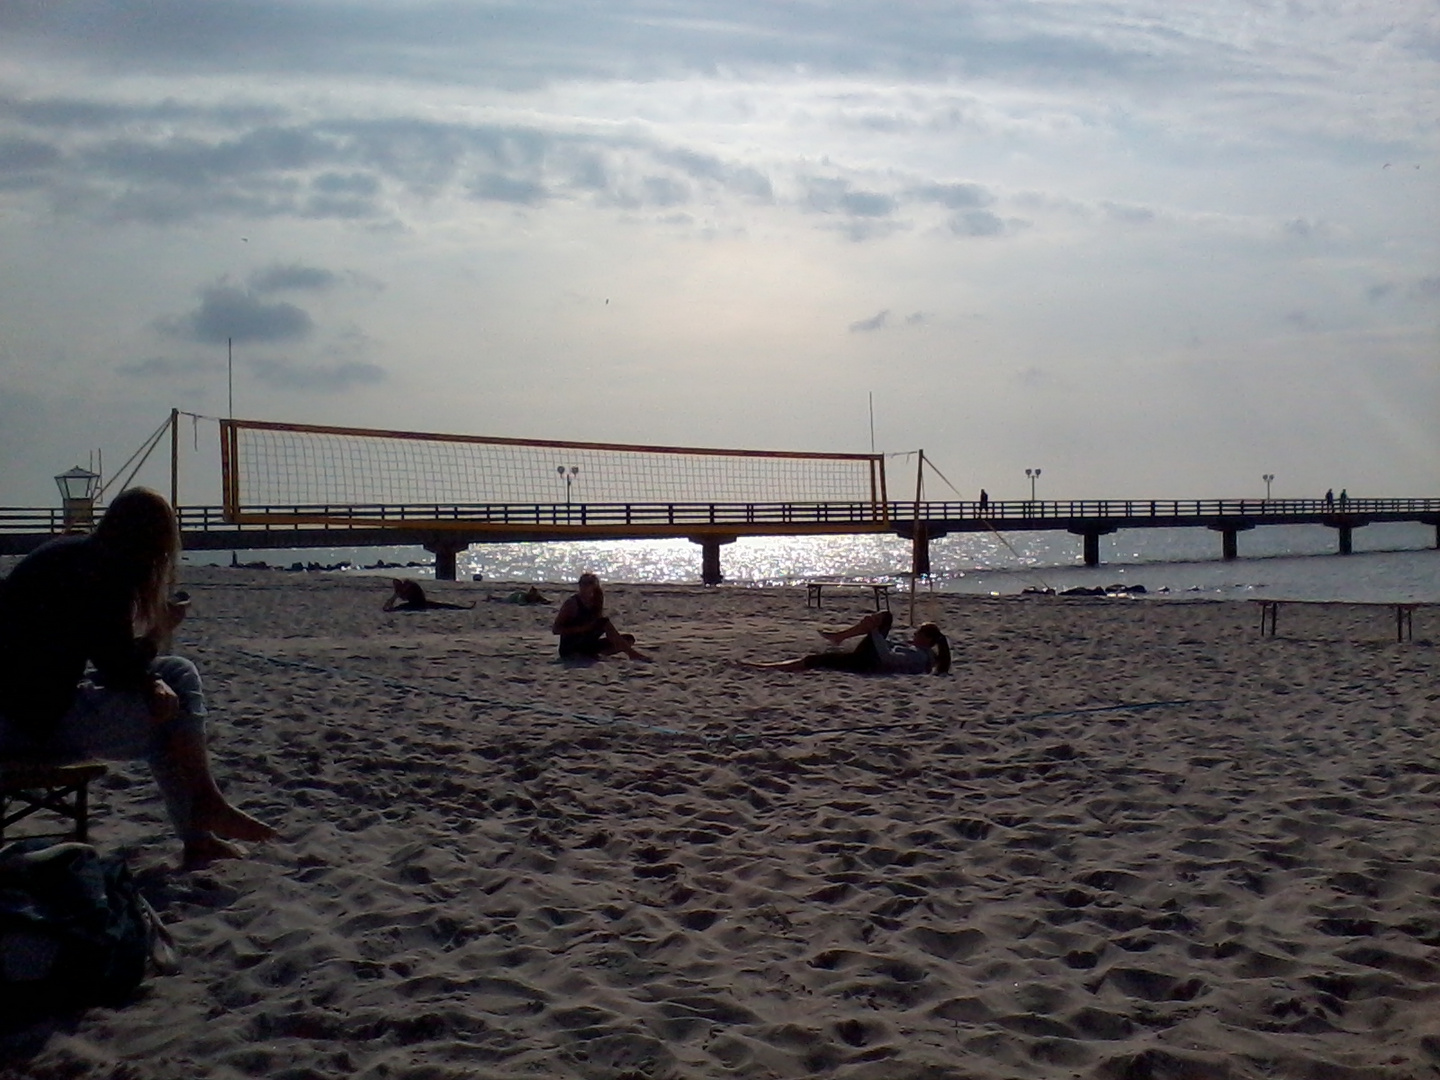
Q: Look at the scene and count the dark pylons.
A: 7